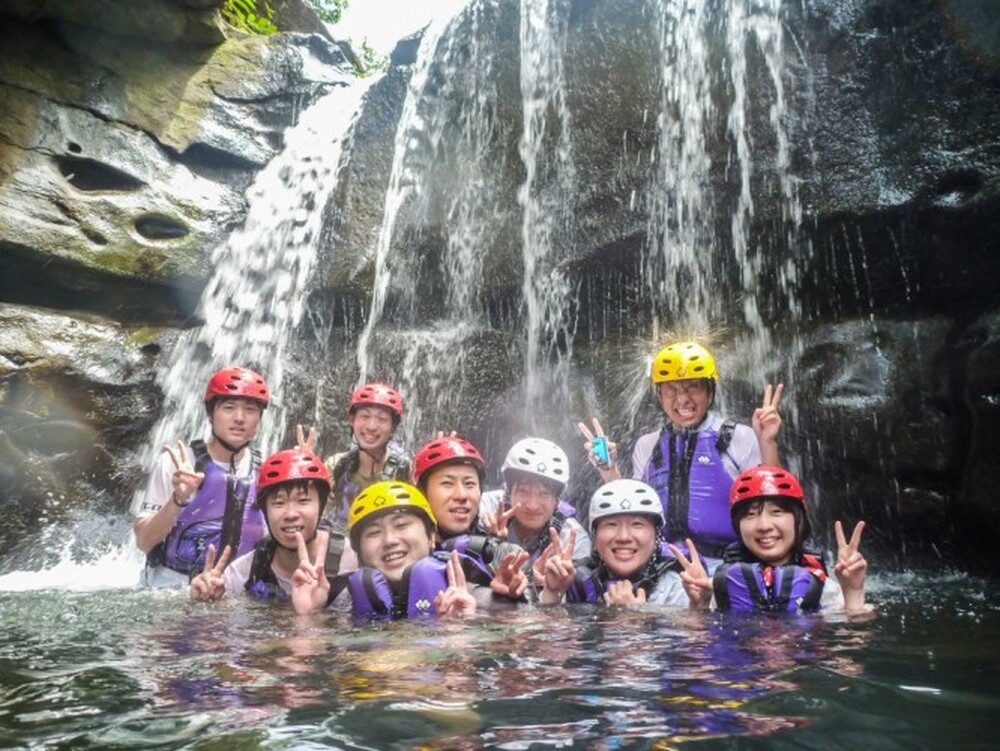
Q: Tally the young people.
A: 9